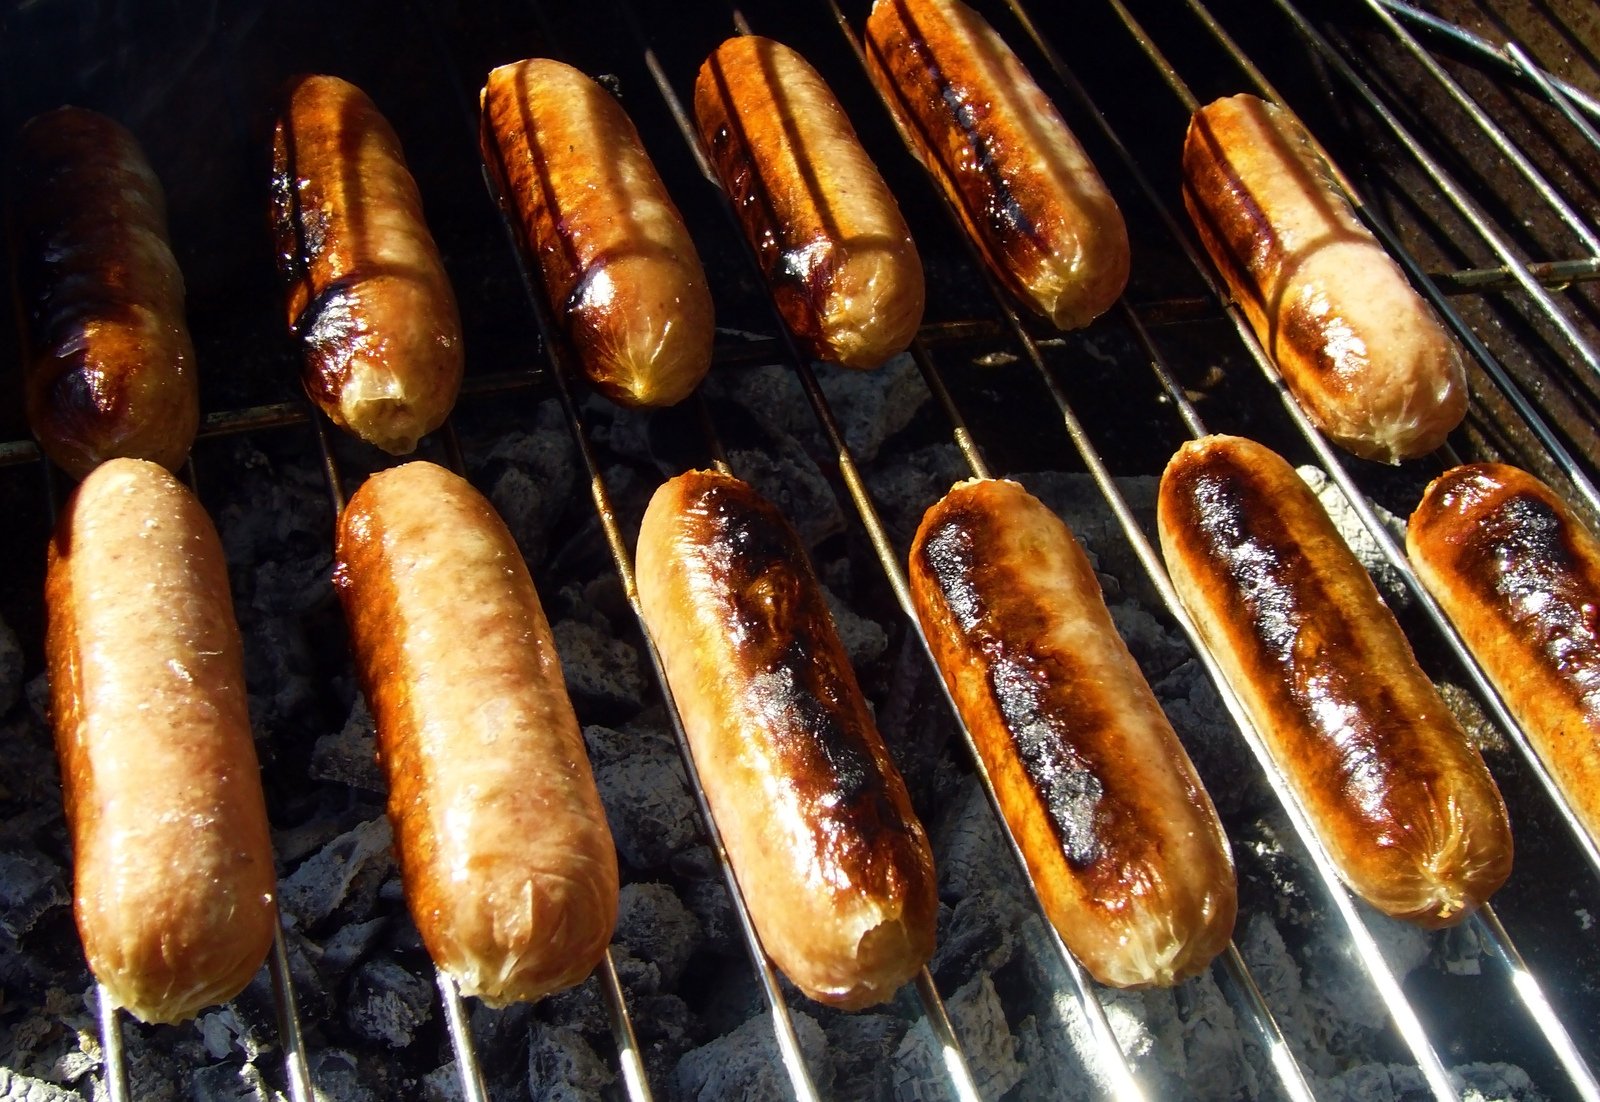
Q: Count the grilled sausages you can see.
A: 12